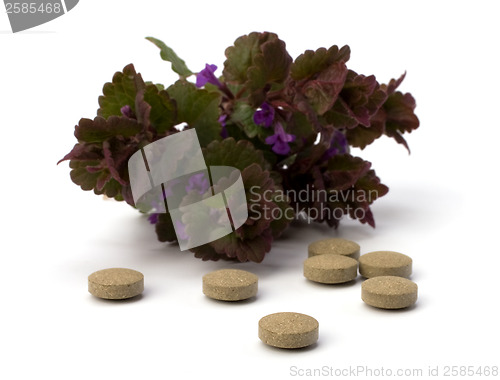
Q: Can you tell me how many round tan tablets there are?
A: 7